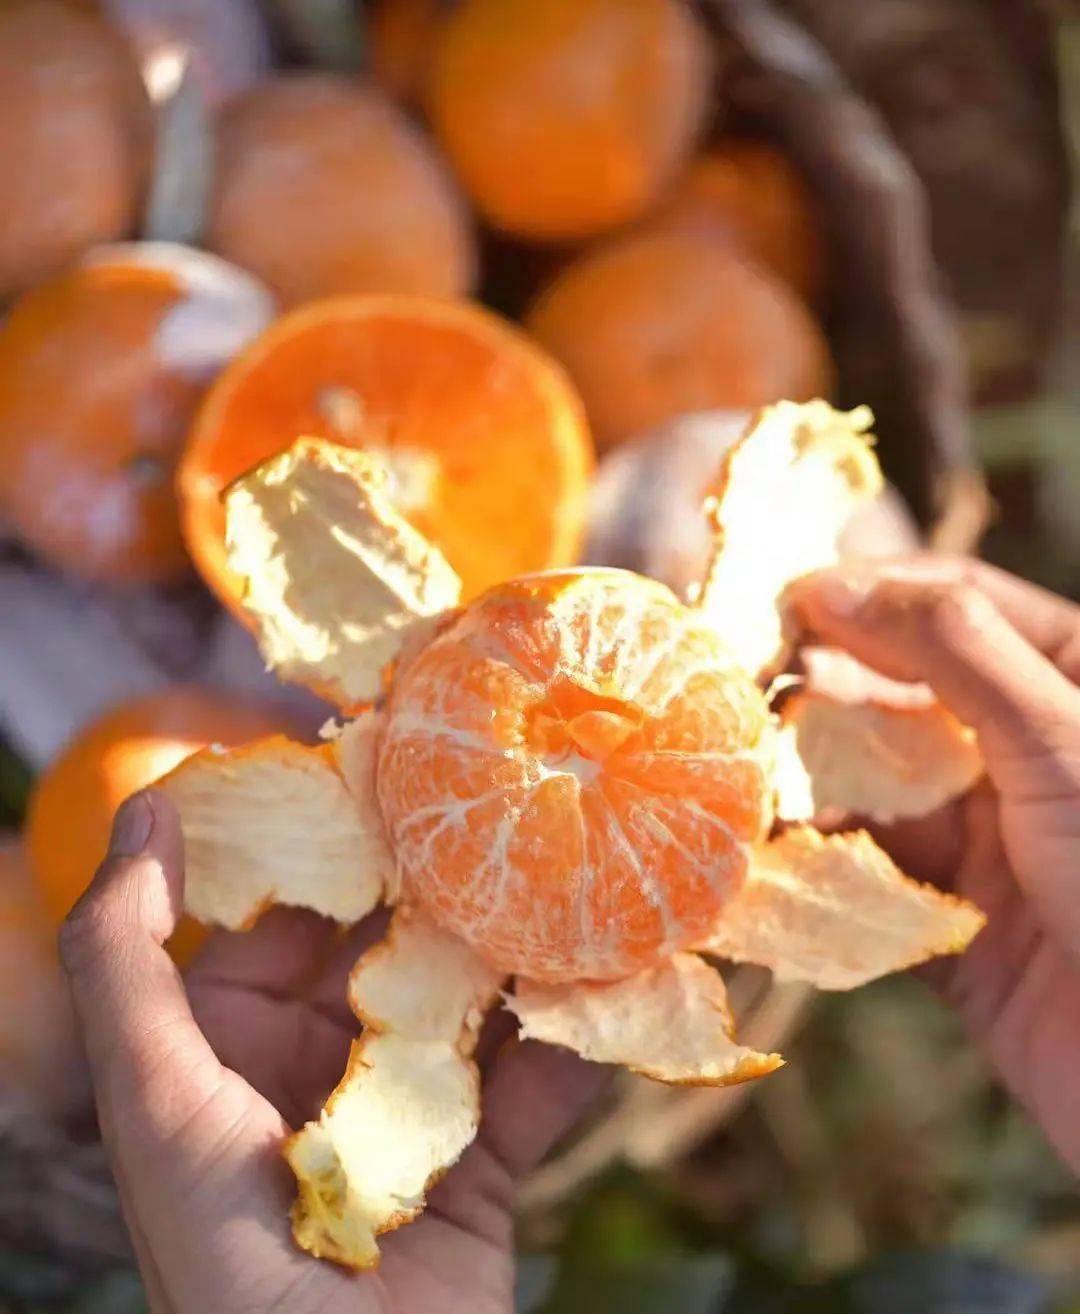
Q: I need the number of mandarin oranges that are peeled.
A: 1